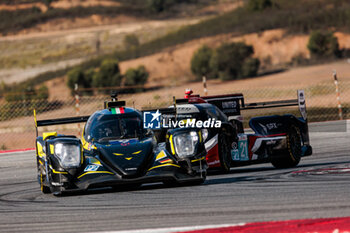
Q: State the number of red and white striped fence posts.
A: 3